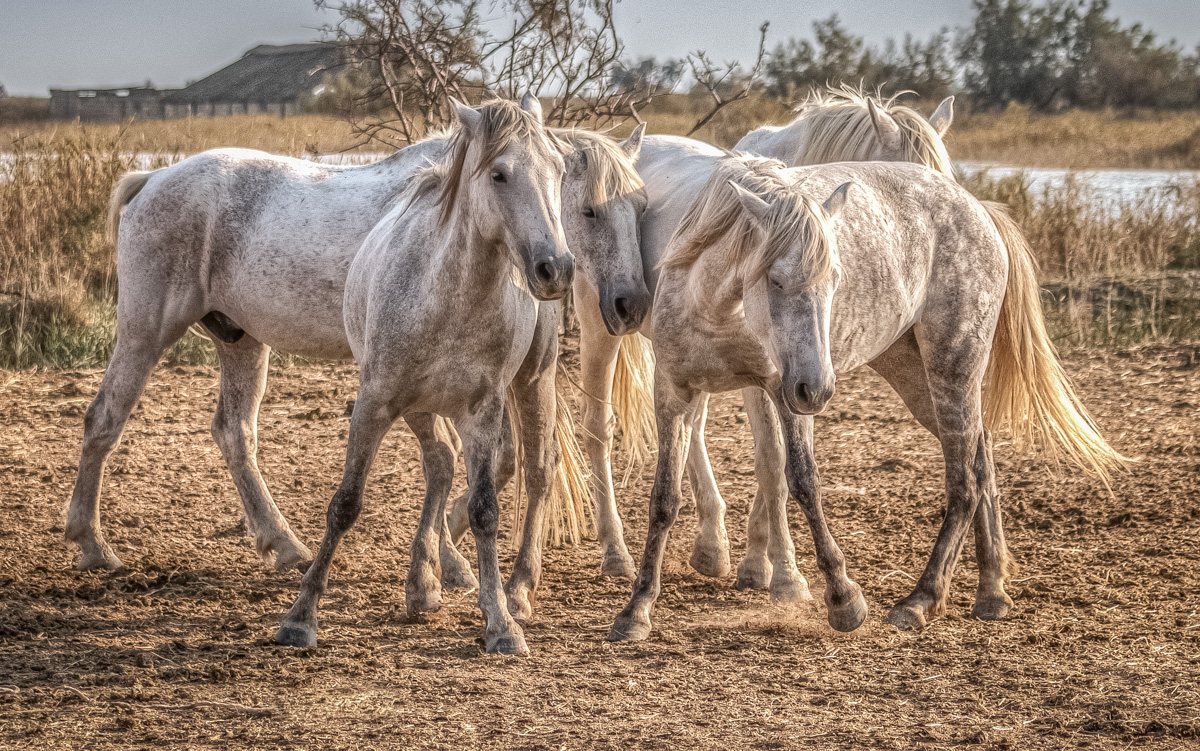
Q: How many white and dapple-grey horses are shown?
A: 4